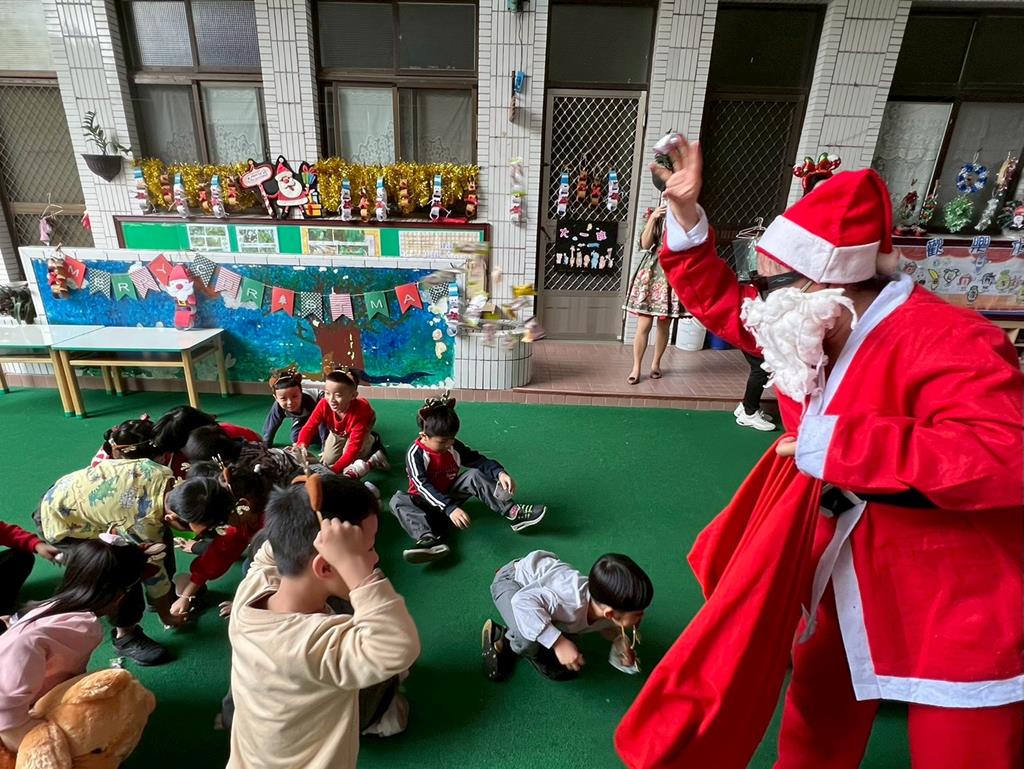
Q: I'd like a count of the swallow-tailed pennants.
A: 14